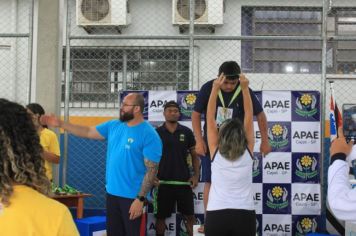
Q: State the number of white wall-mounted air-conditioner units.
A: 2